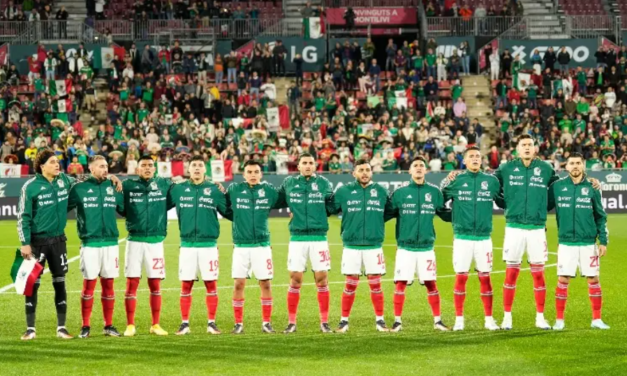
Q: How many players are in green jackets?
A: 11